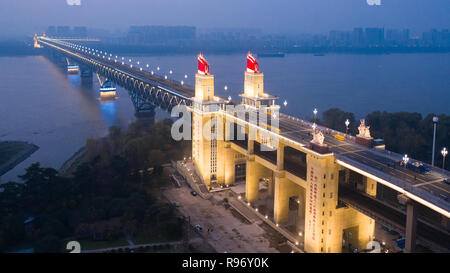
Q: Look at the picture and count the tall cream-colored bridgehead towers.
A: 2